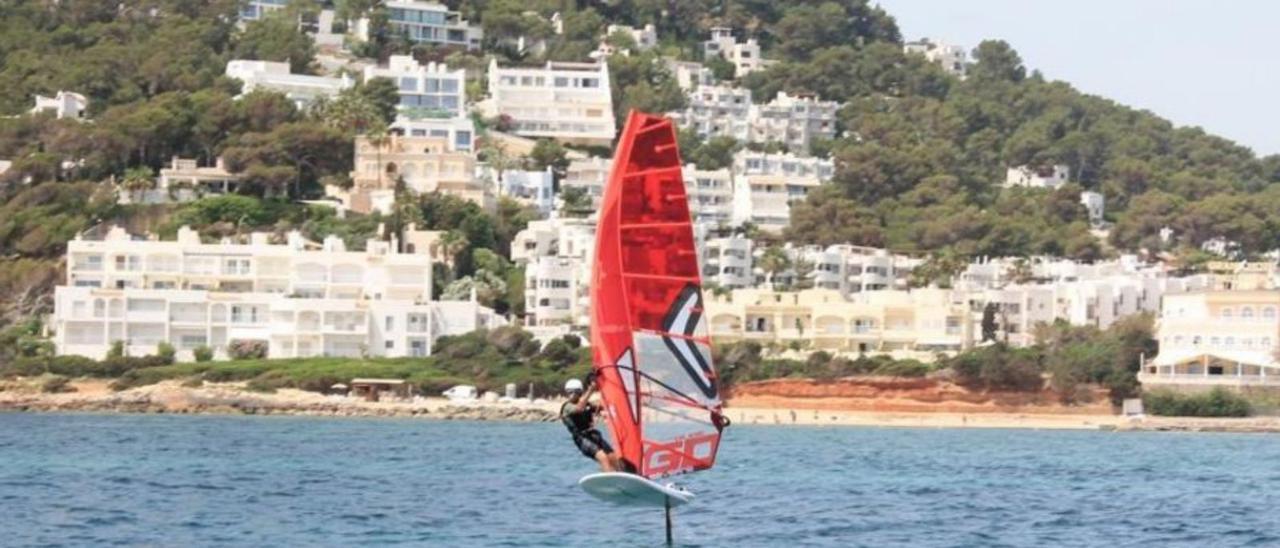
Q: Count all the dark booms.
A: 1